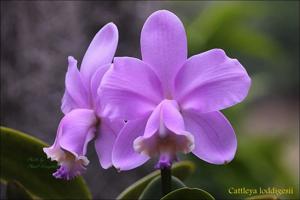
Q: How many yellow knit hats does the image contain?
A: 0